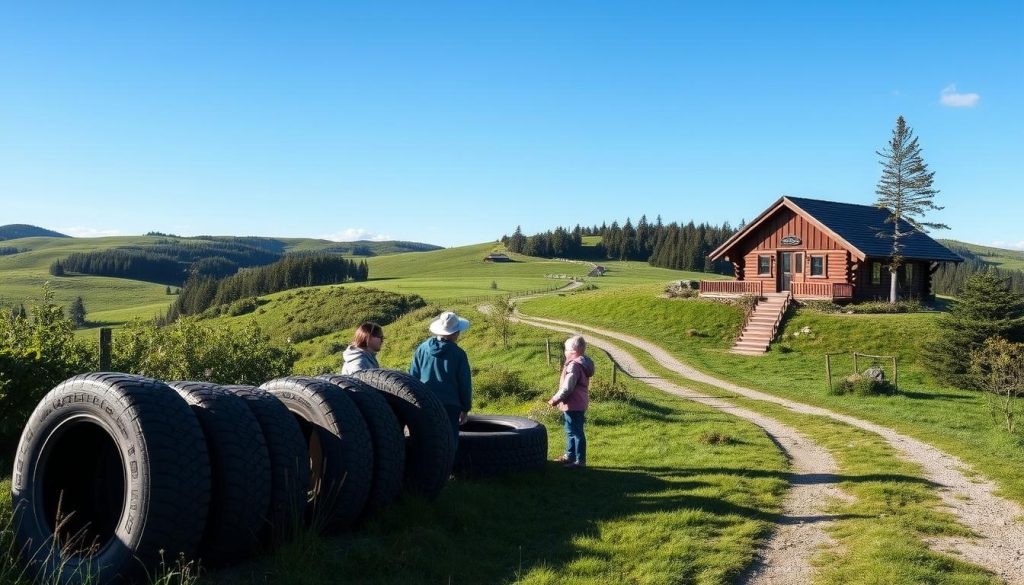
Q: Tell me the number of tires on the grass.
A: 7